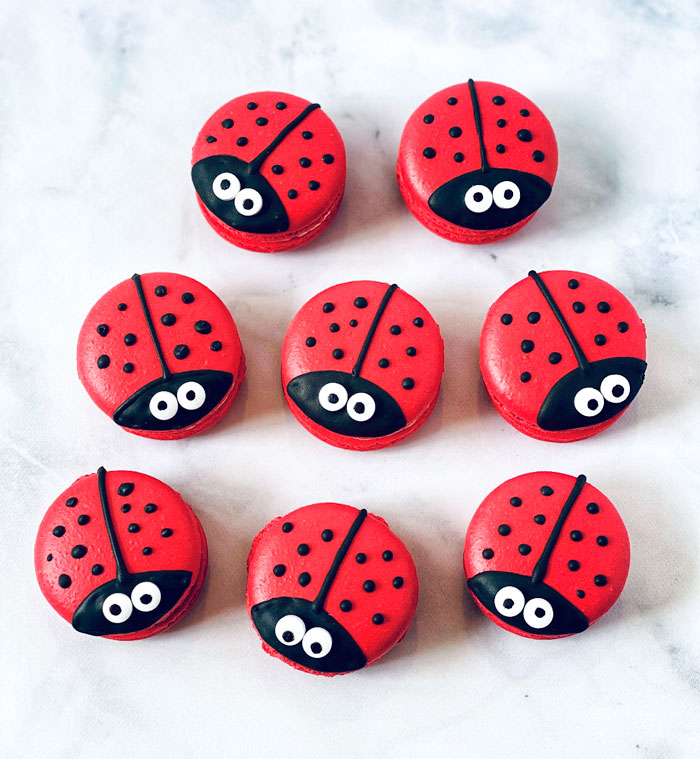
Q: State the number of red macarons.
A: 8